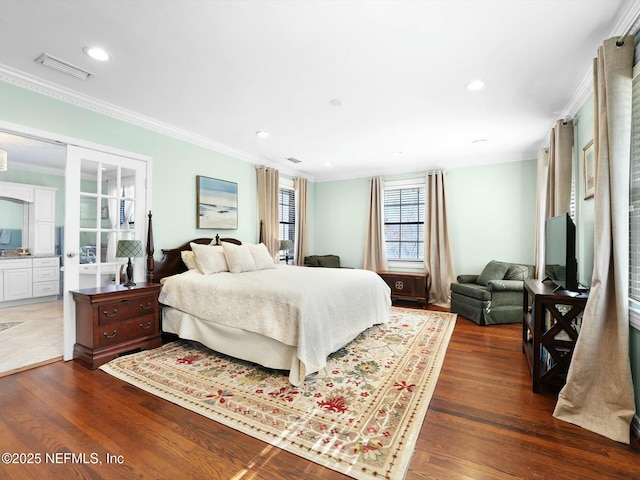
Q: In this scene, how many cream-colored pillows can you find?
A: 4